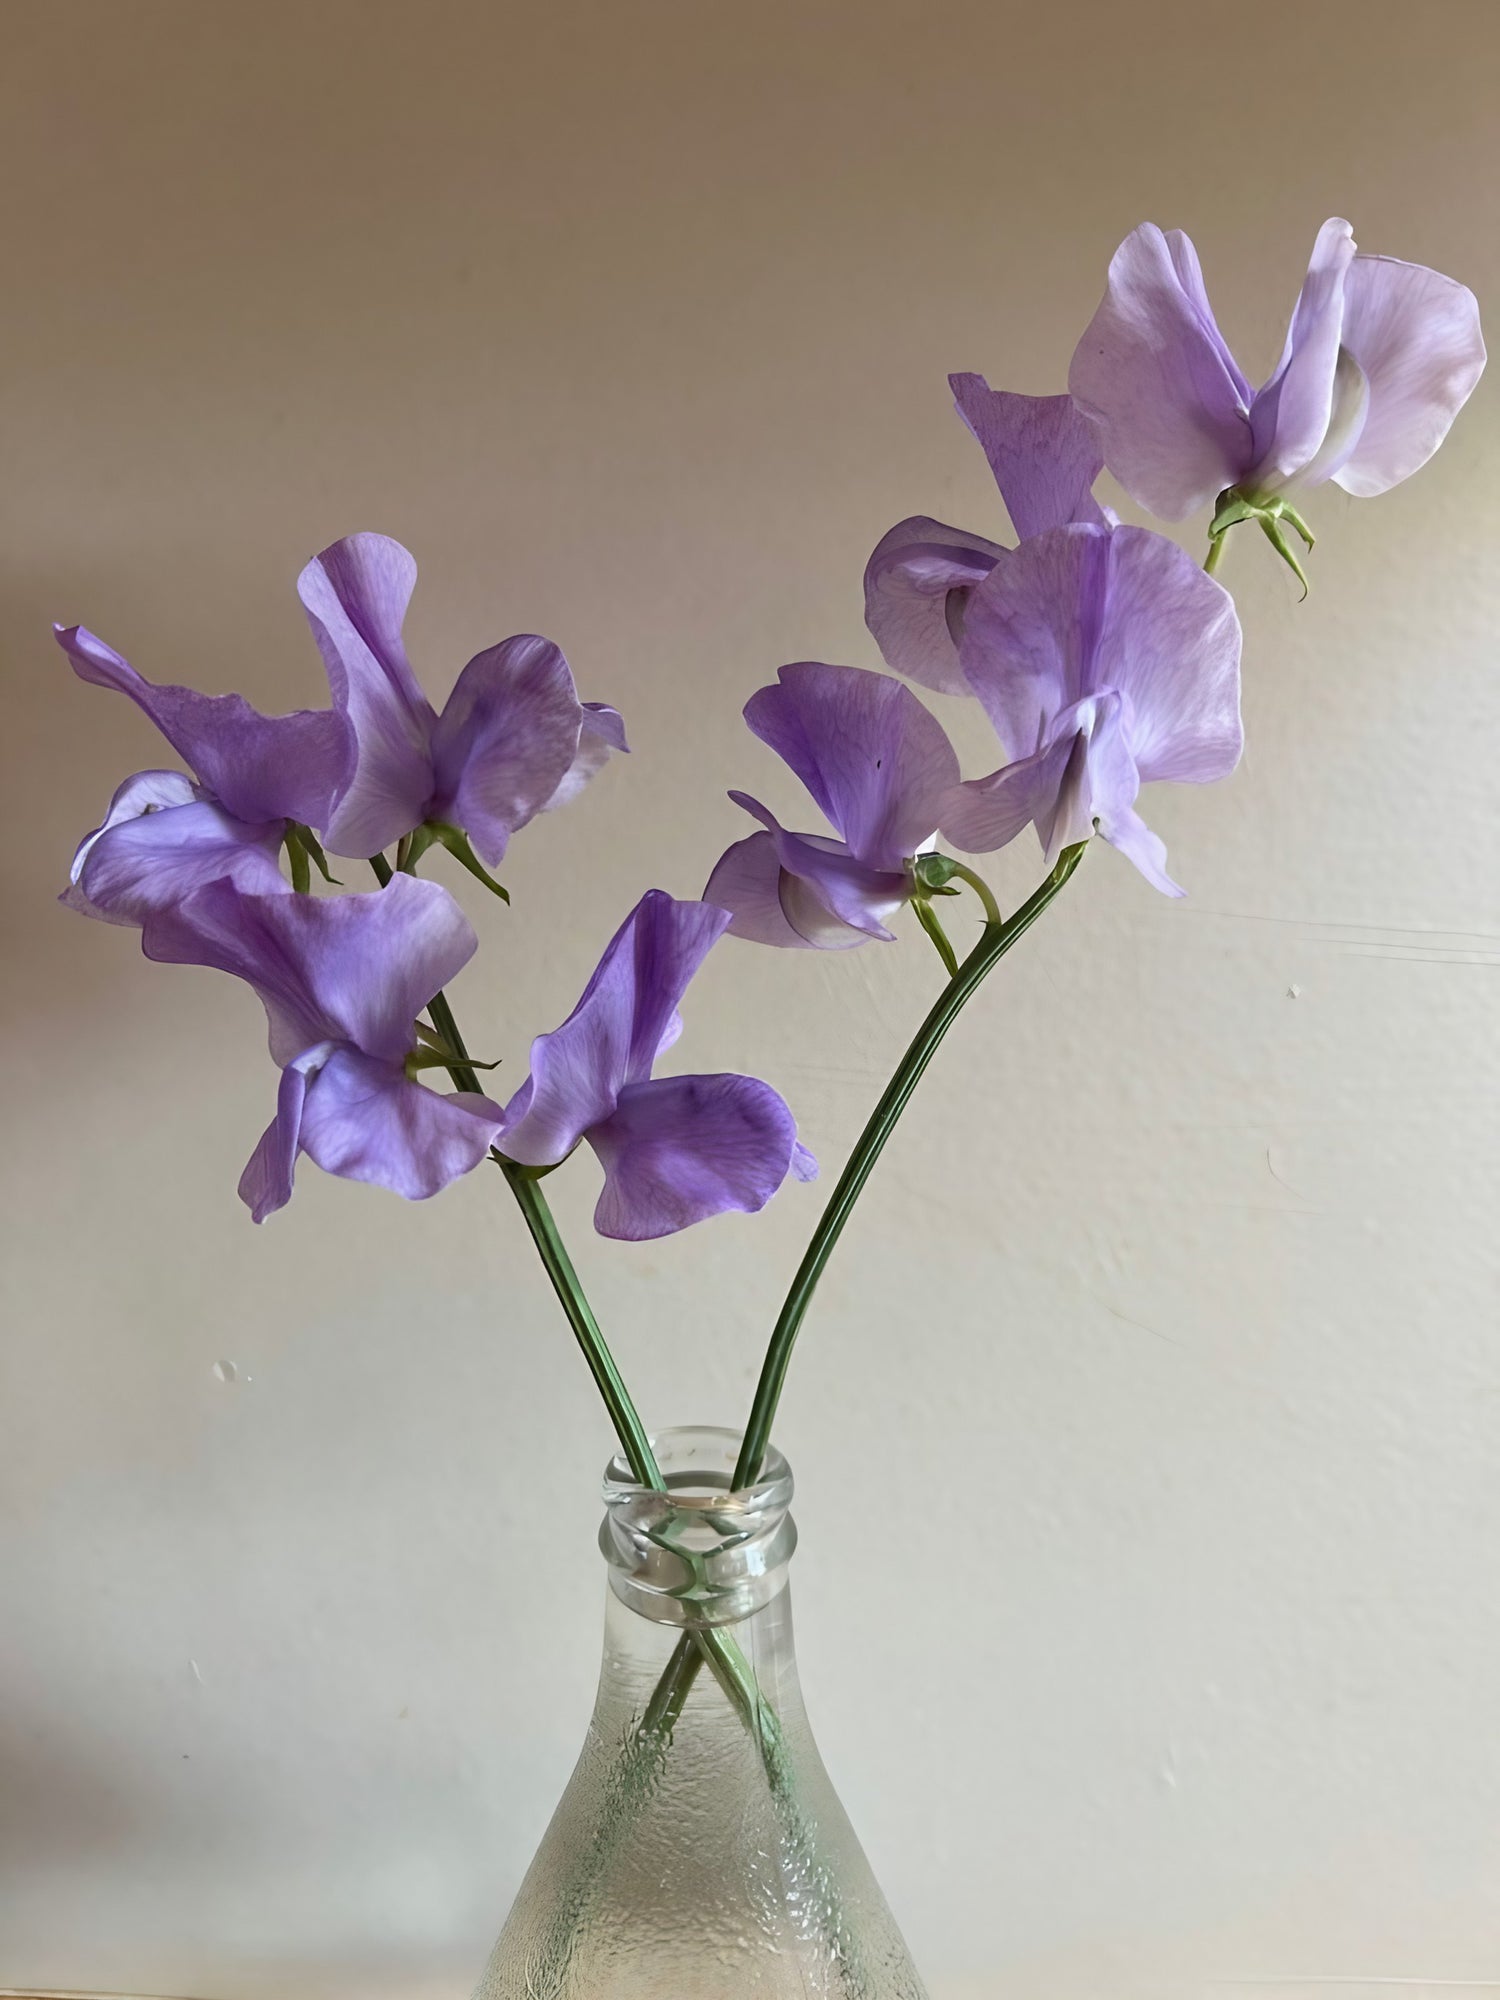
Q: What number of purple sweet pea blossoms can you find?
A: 8